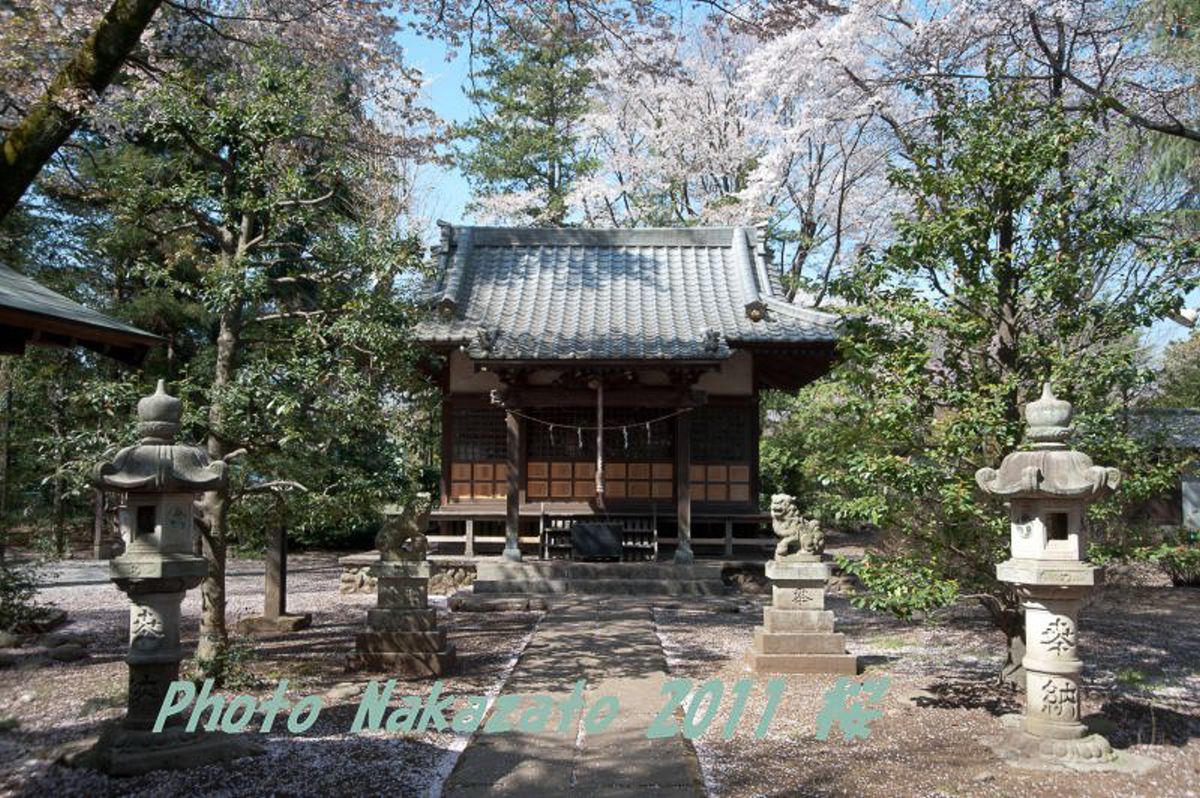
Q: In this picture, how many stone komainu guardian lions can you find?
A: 2